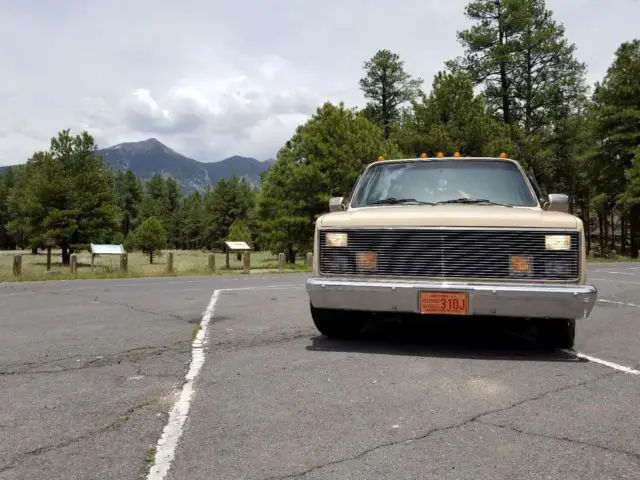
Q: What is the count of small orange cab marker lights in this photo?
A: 5